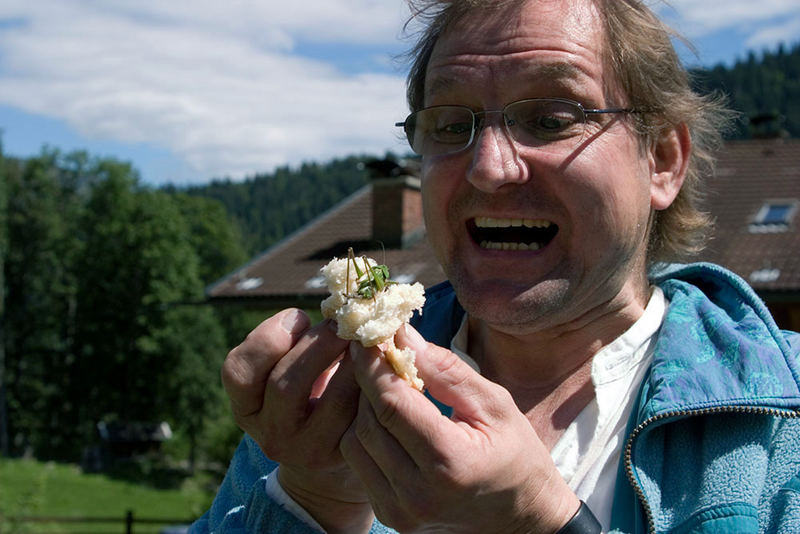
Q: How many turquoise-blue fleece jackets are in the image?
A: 1